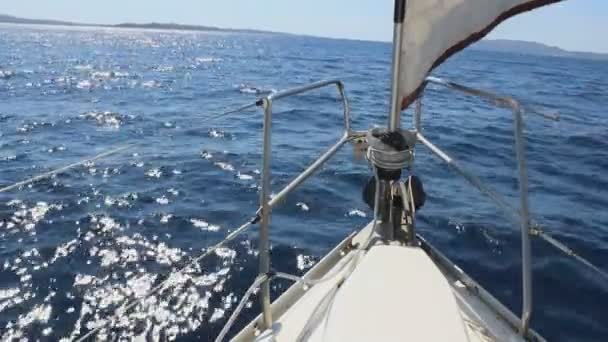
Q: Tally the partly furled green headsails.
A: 0